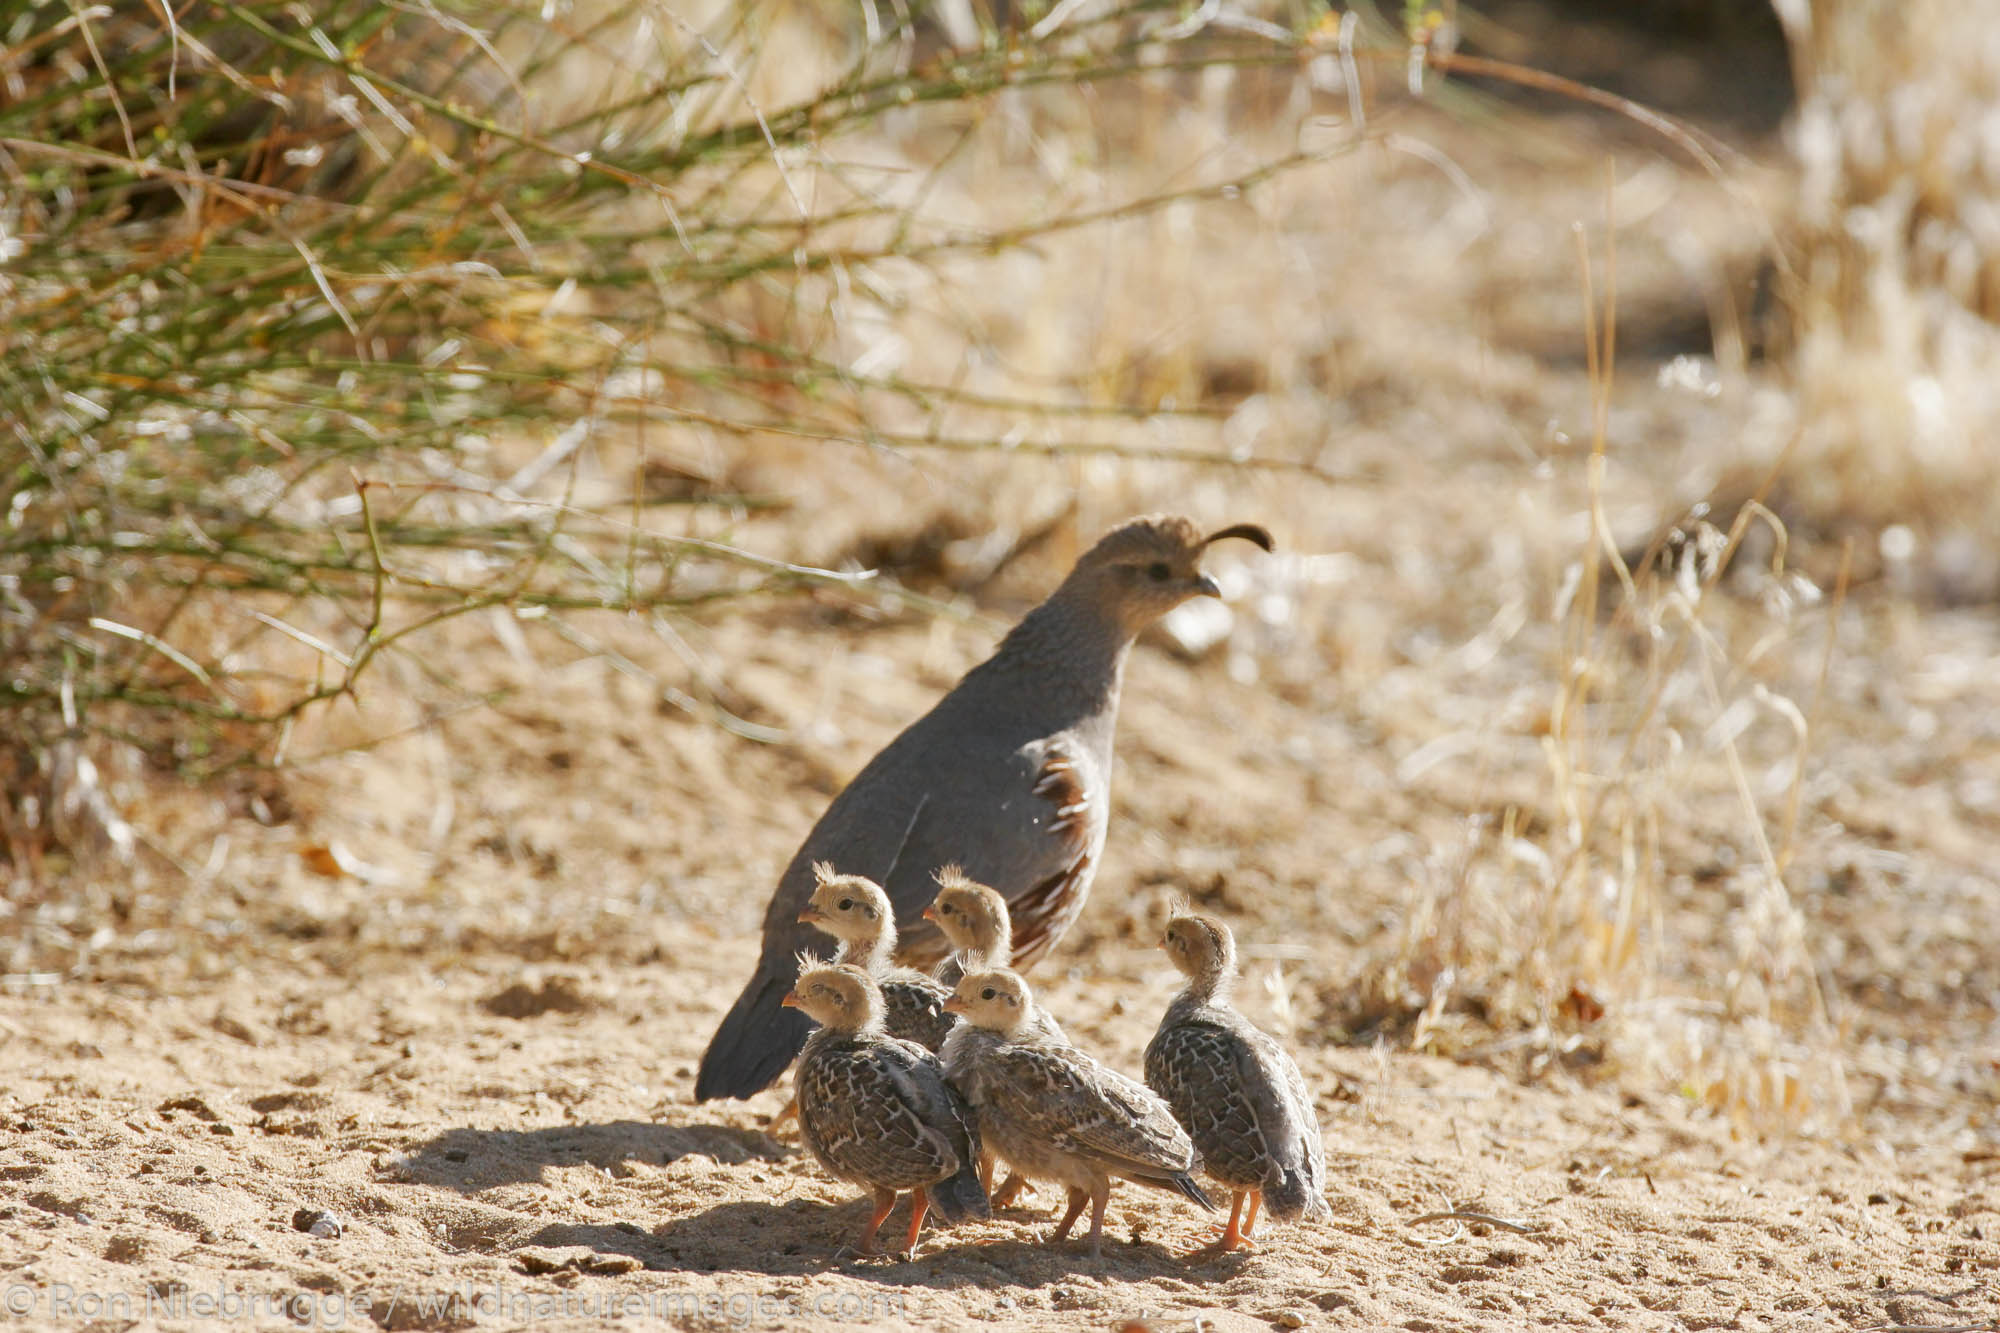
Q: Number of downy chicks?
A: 5